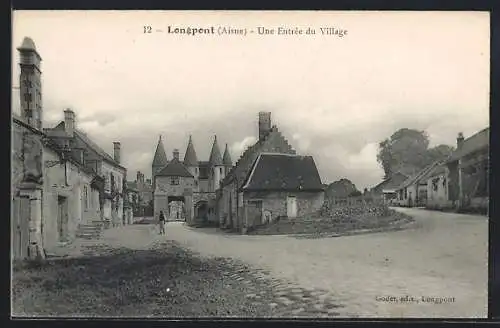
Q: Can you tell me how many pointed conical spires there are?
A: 4